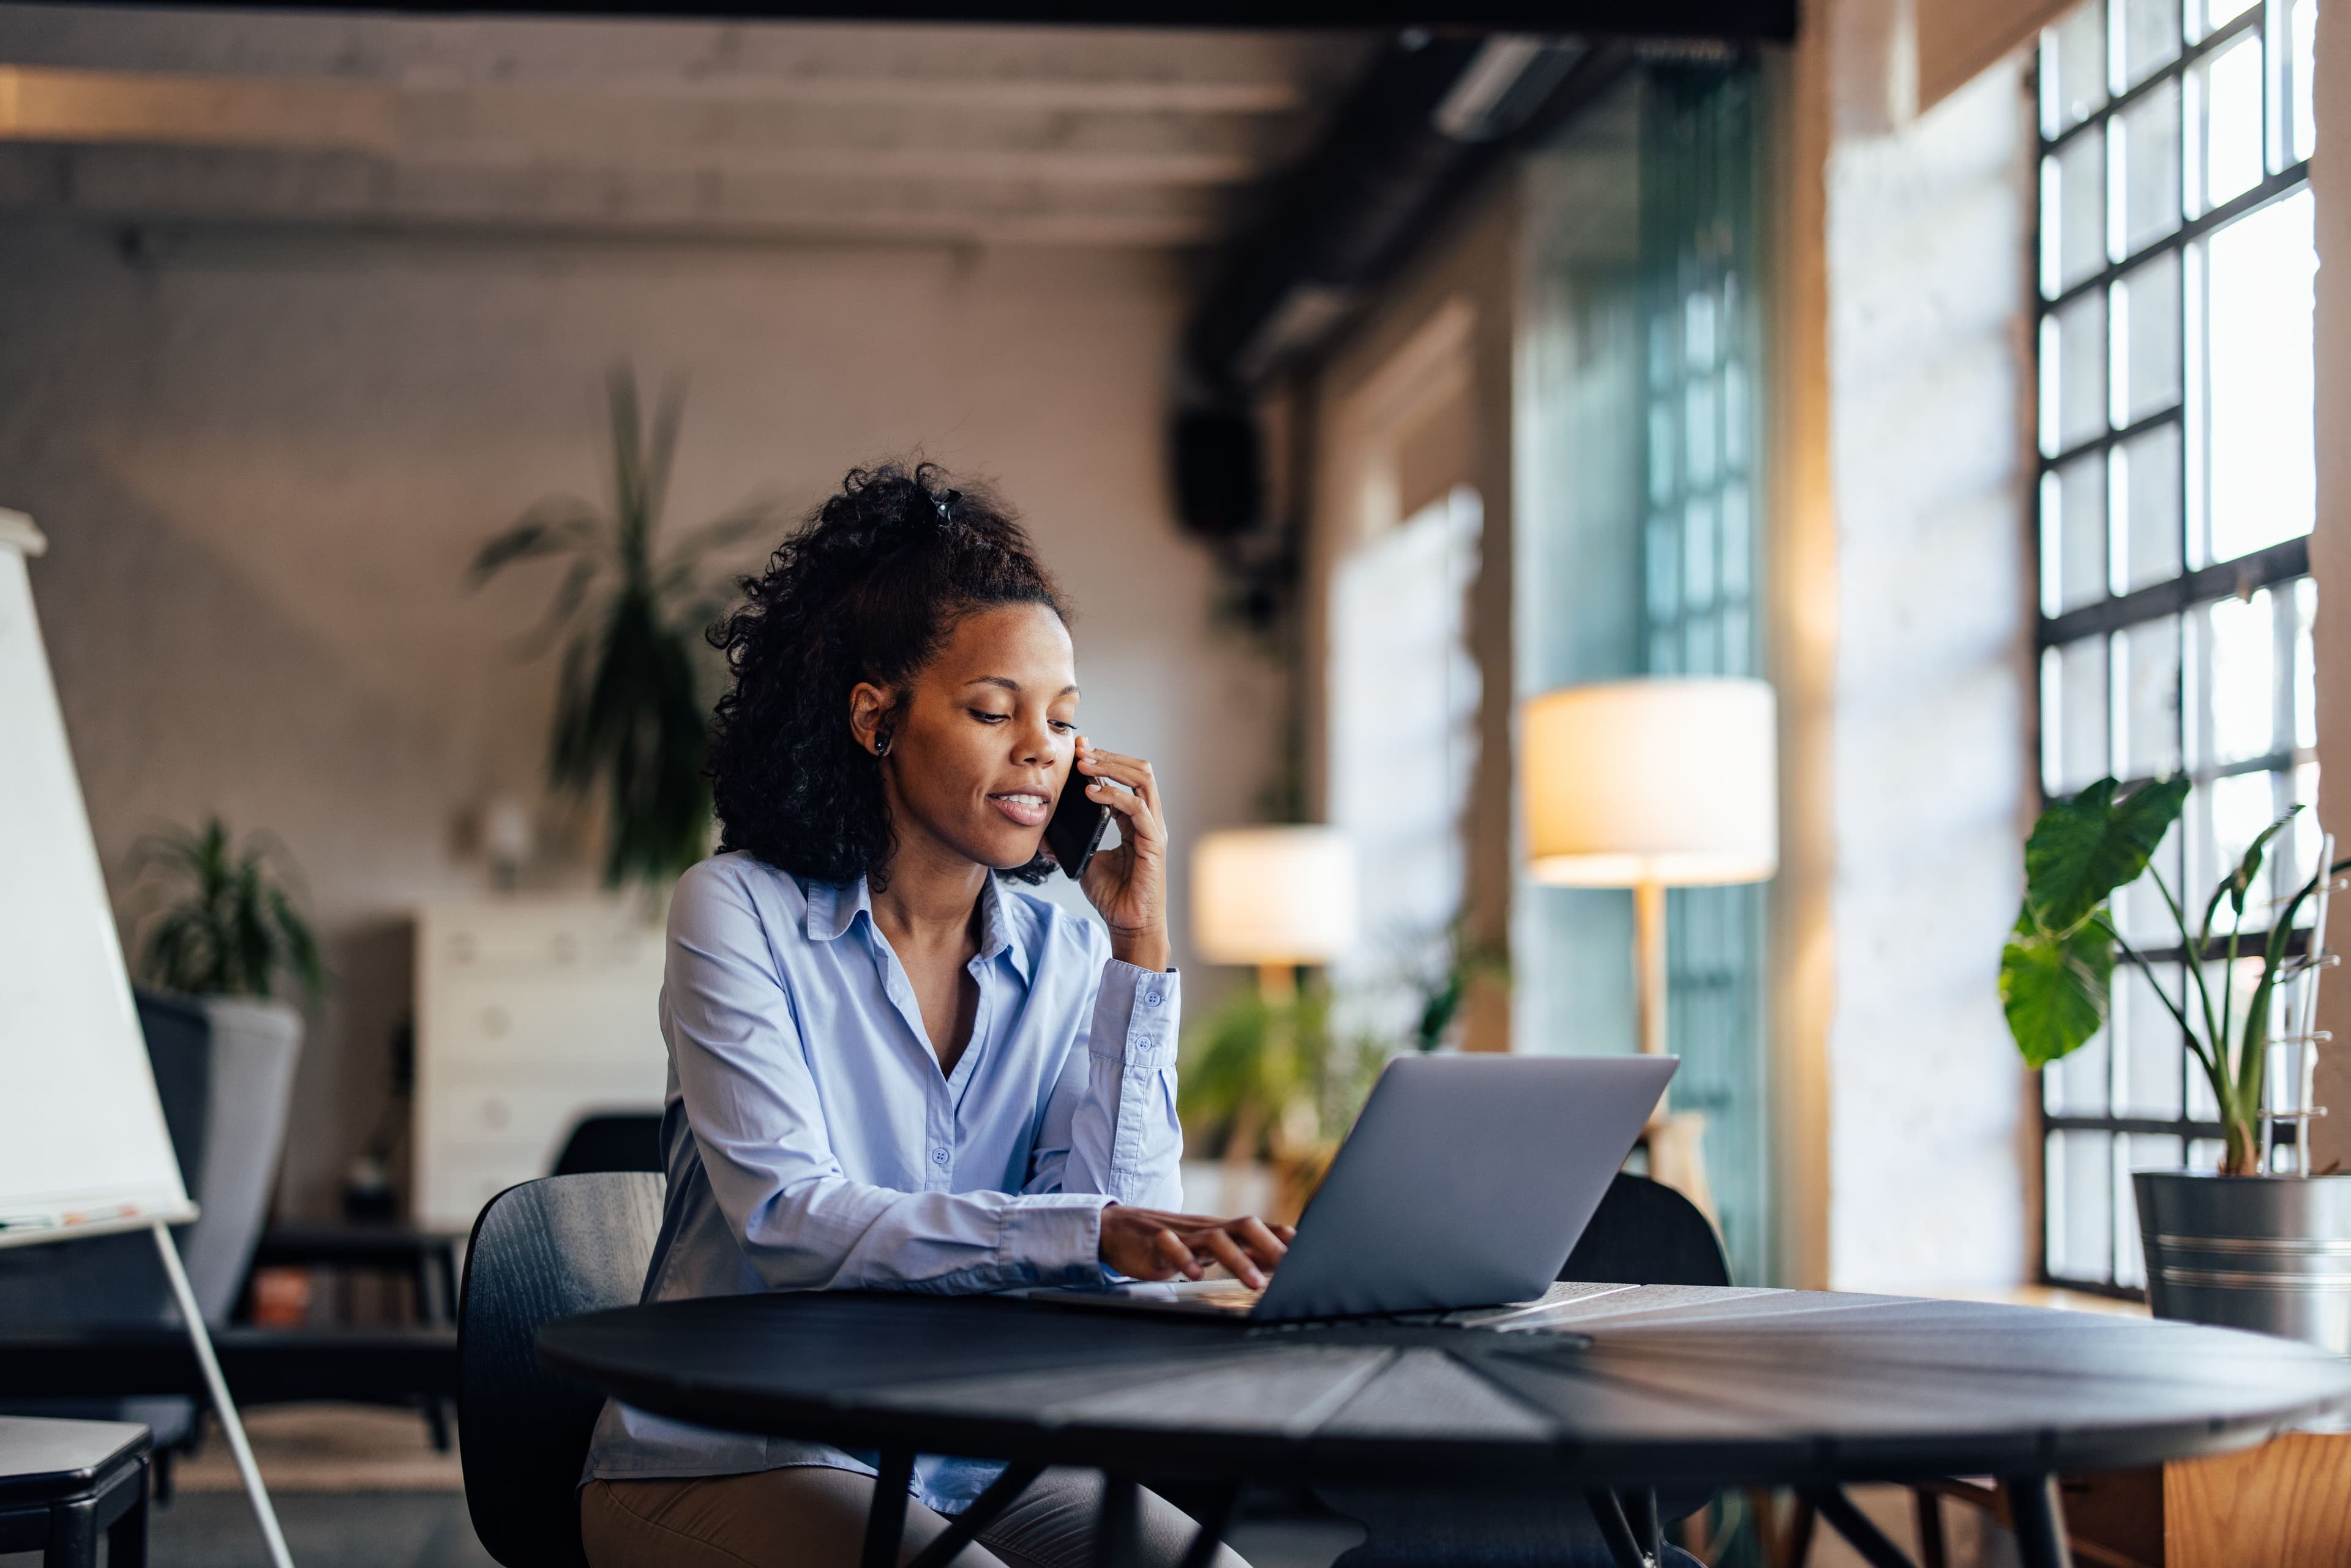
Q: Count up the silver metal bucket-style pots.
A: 1